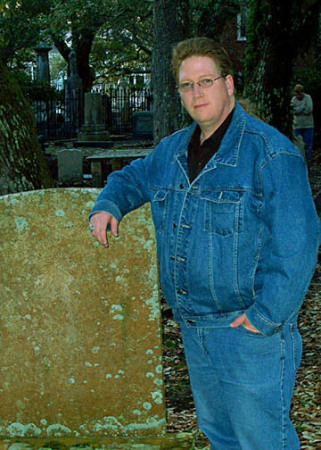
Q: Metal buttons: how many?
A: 5